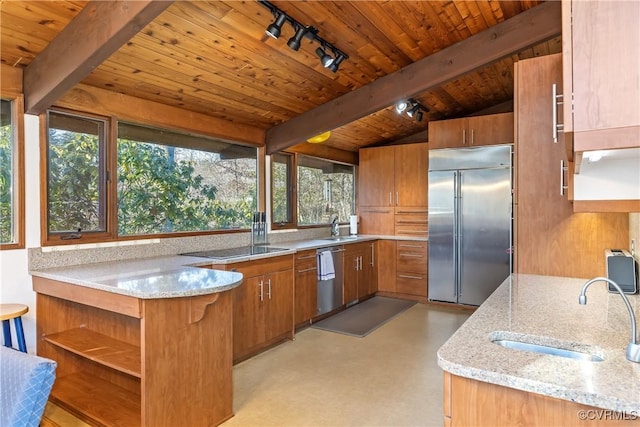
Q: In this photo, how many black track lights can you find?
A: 7